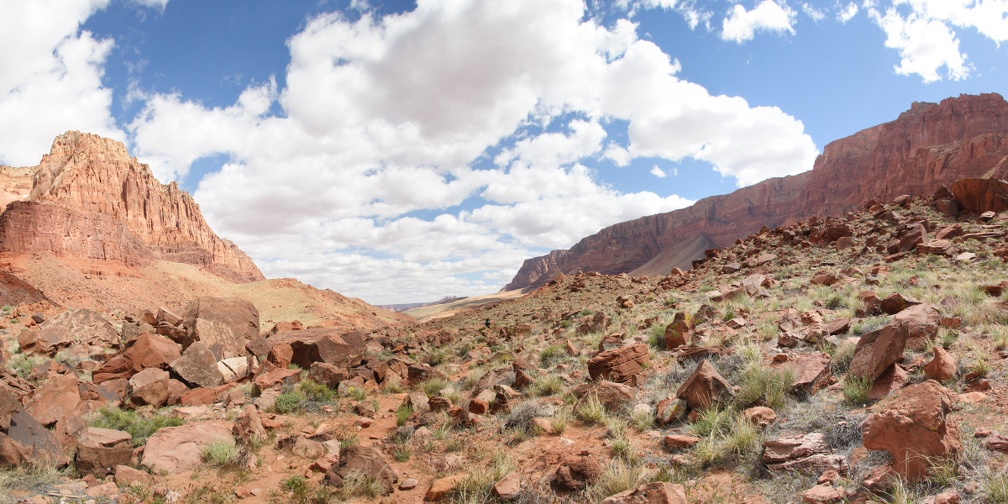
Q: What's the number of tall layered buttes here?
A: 2